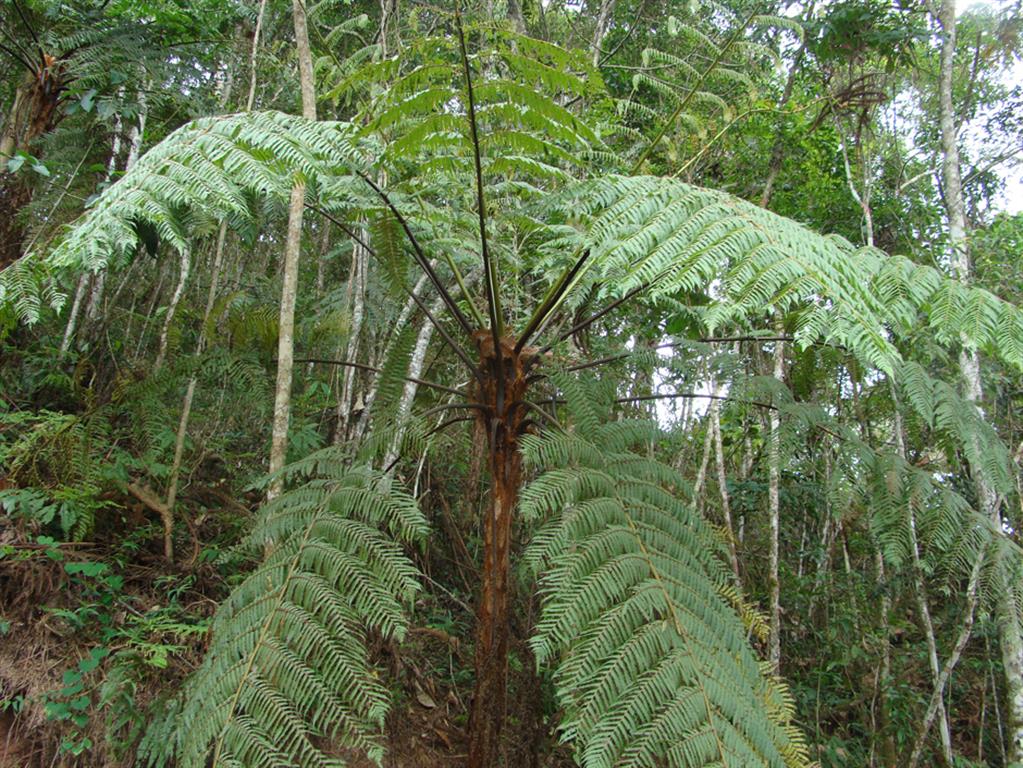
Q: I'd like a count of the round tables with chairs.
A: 0